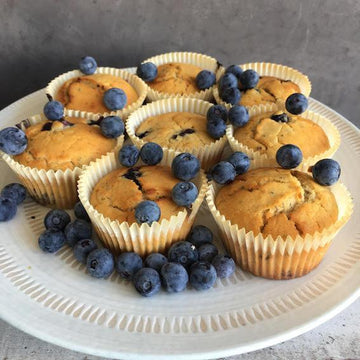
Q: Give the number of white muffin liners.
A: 8